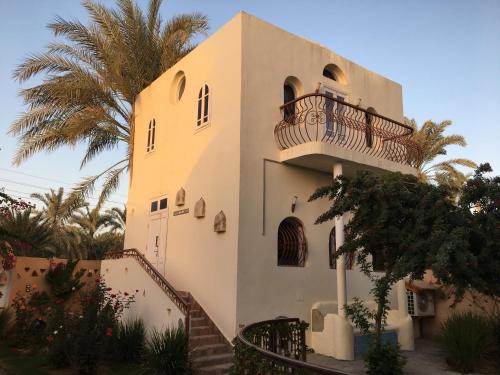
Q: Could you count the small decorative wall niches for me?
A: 3